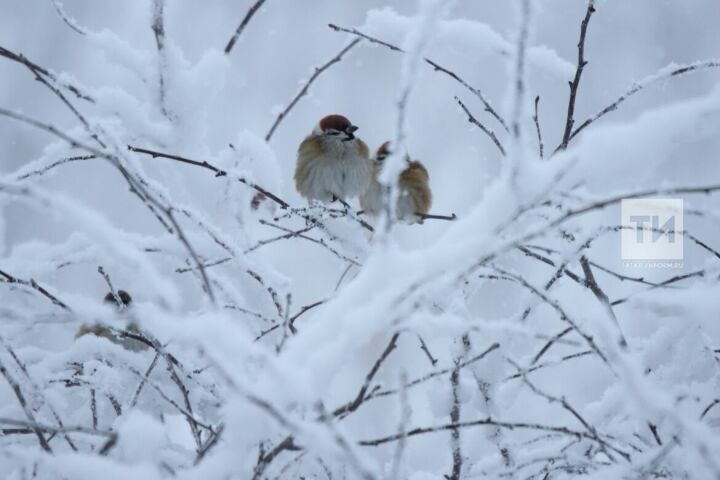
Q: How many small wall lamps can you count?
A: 0